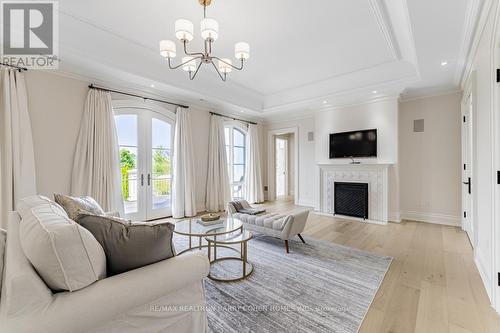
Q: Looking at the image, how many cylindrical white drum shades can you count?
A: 6